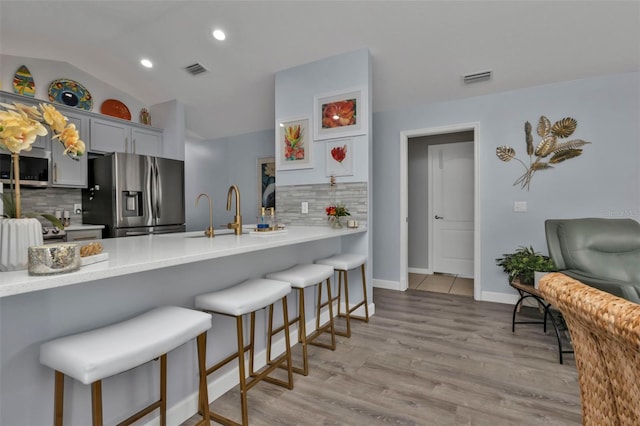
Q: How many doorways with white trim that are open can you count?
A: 1